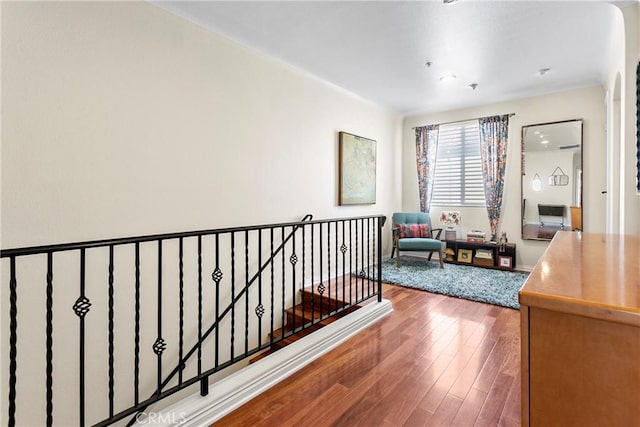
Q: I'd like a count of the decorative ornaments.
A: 8